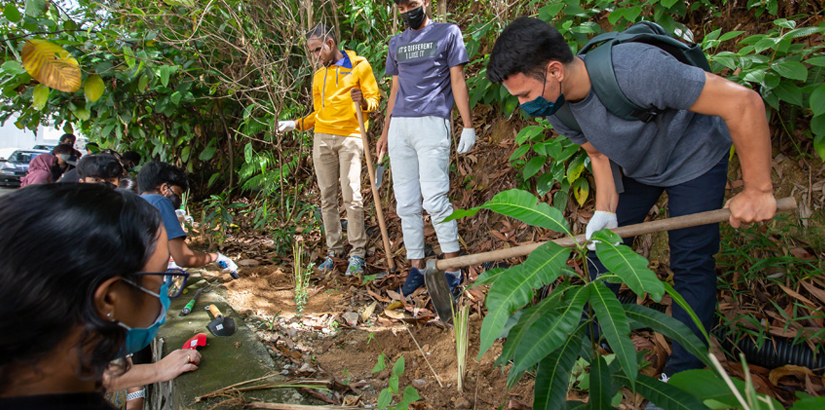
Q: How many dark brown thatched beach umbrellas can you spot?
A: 0